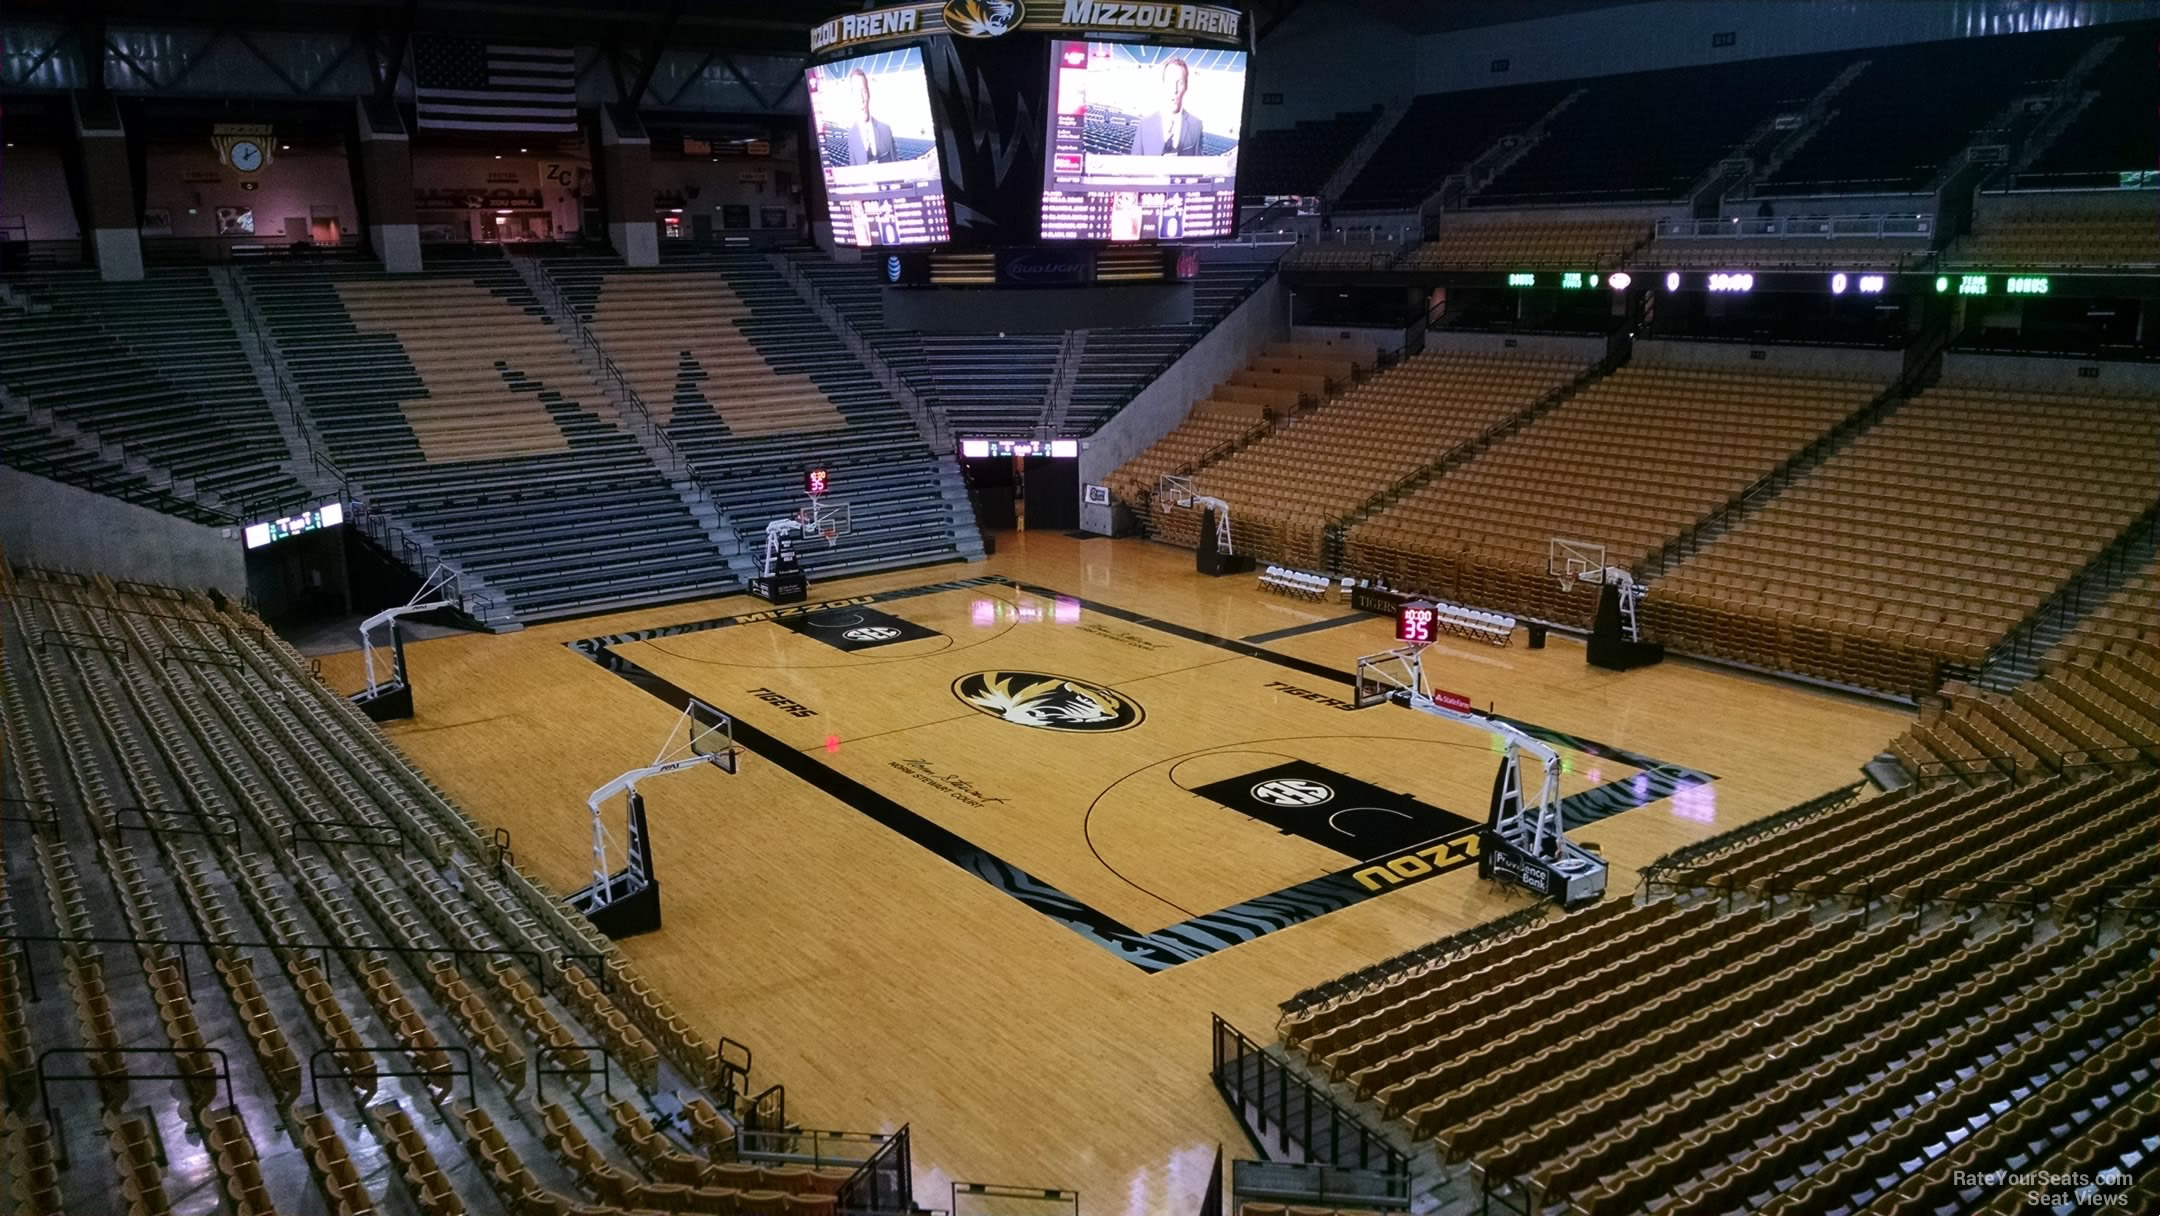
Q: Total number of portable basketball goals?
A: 6